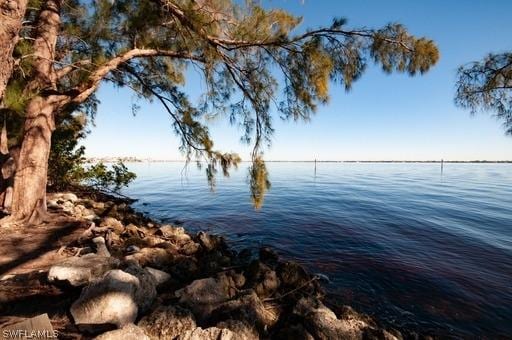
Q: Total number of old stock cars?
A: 0